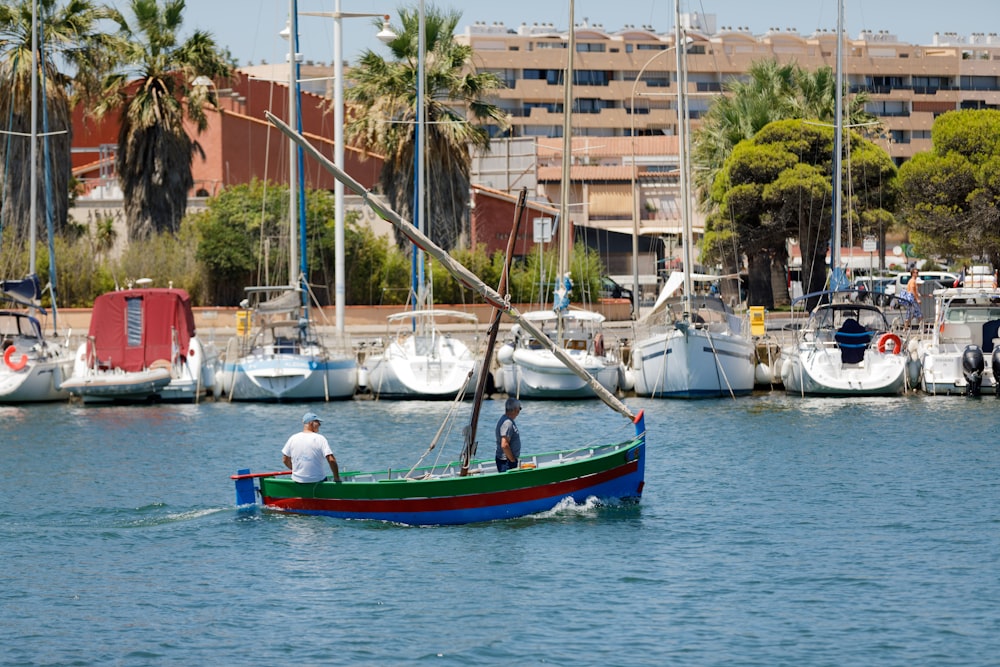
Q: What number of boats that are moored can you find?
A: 8